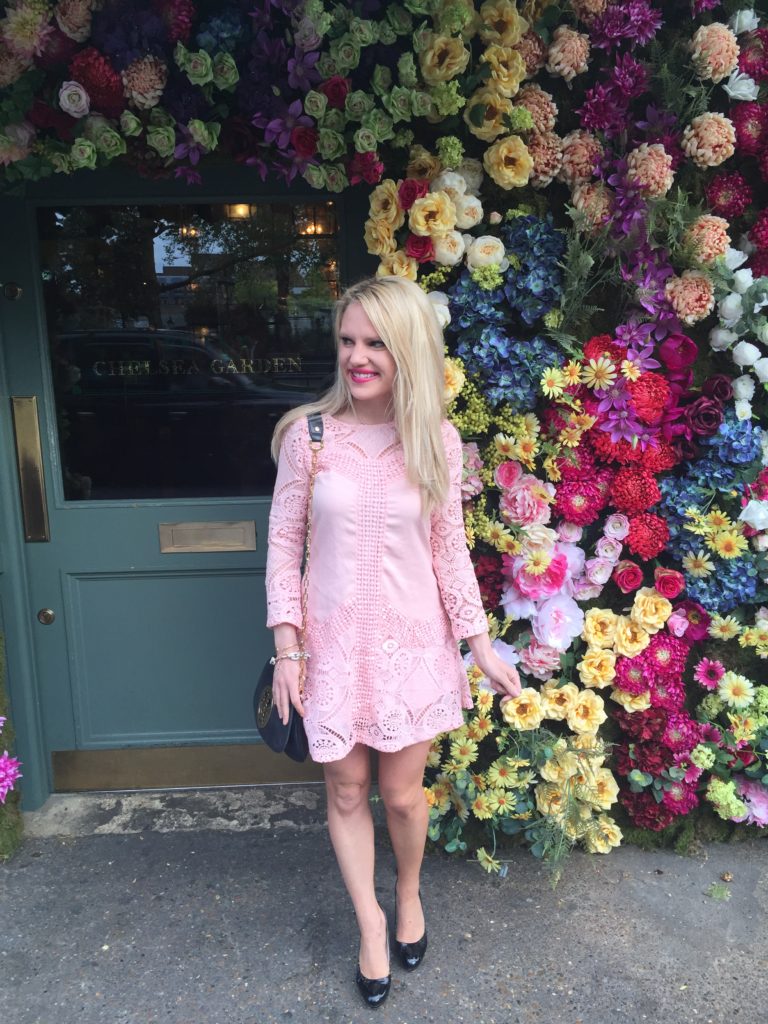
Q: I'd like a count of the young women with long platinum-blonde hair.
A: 1